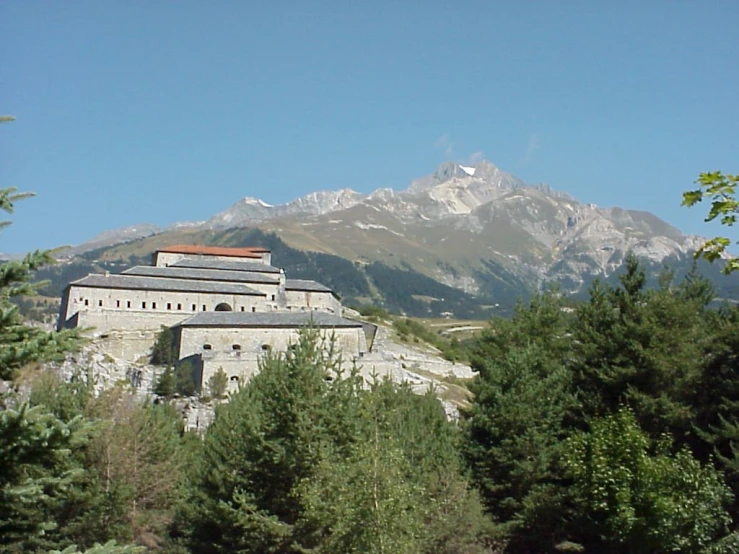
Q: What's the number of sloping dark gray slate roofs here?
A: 5